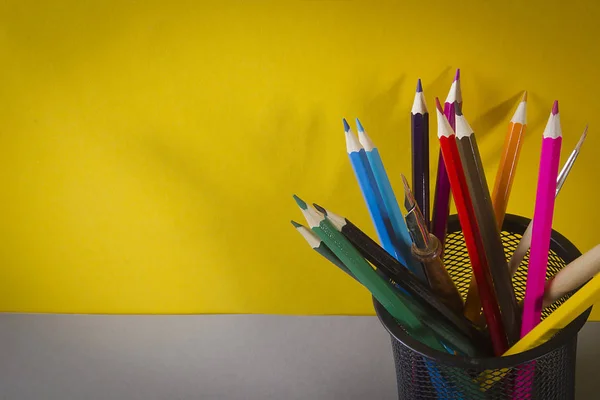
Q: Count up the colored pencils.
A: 12